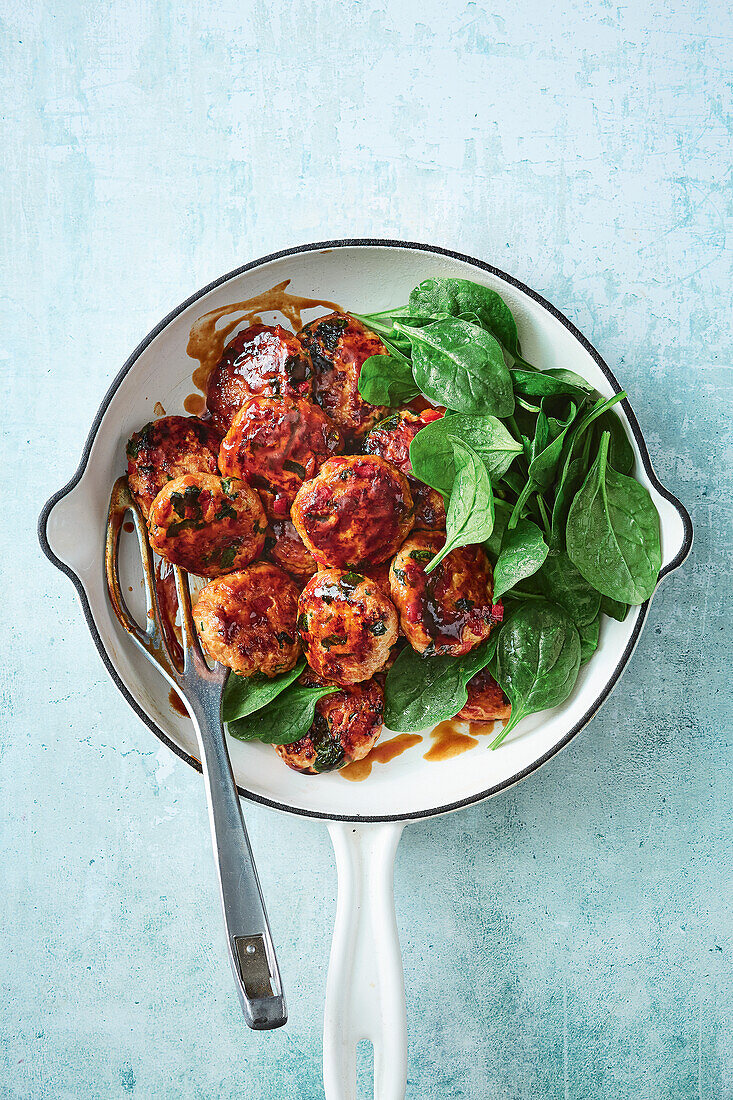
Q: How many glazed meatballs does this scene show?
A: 13